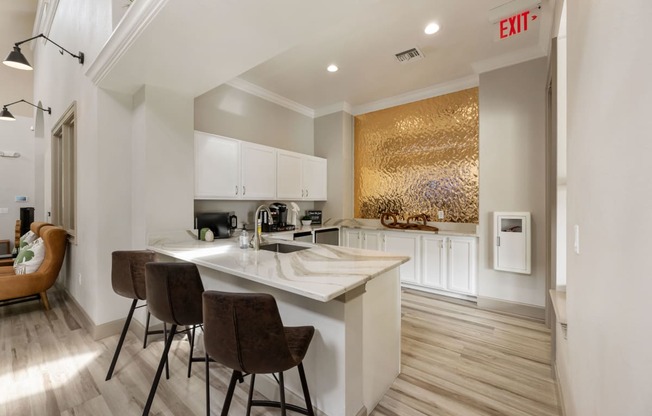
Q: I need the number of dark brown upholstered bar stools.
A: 3